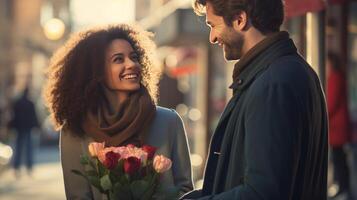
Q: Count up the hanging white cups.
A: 0